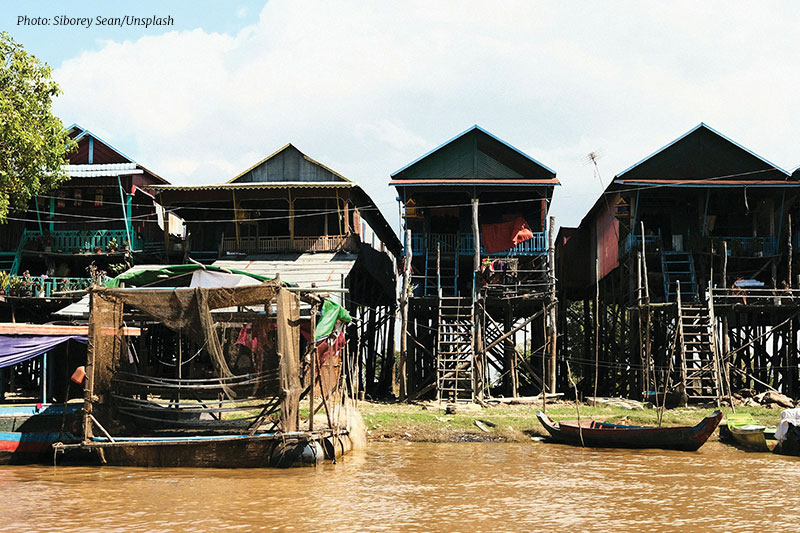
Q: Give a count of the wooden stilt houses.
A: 4